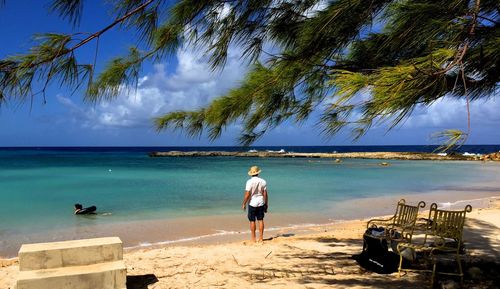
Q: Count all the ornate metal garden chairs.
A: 2